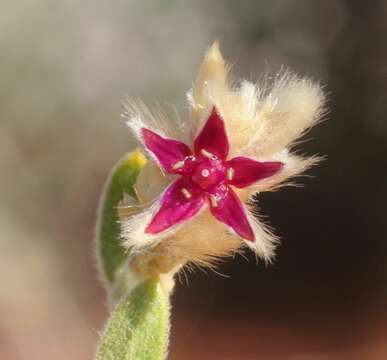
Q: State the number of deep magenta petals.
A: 5